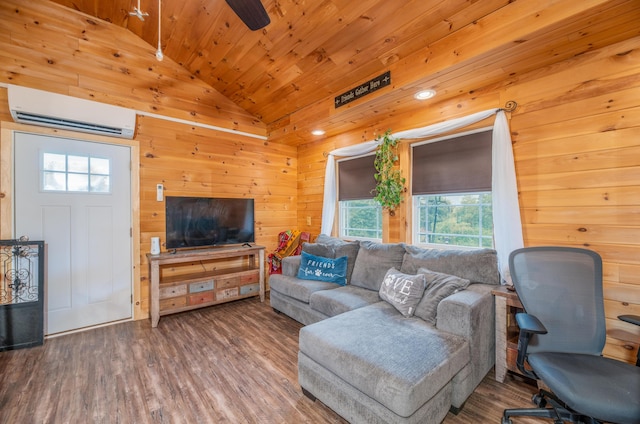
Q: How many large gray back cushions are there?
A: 3